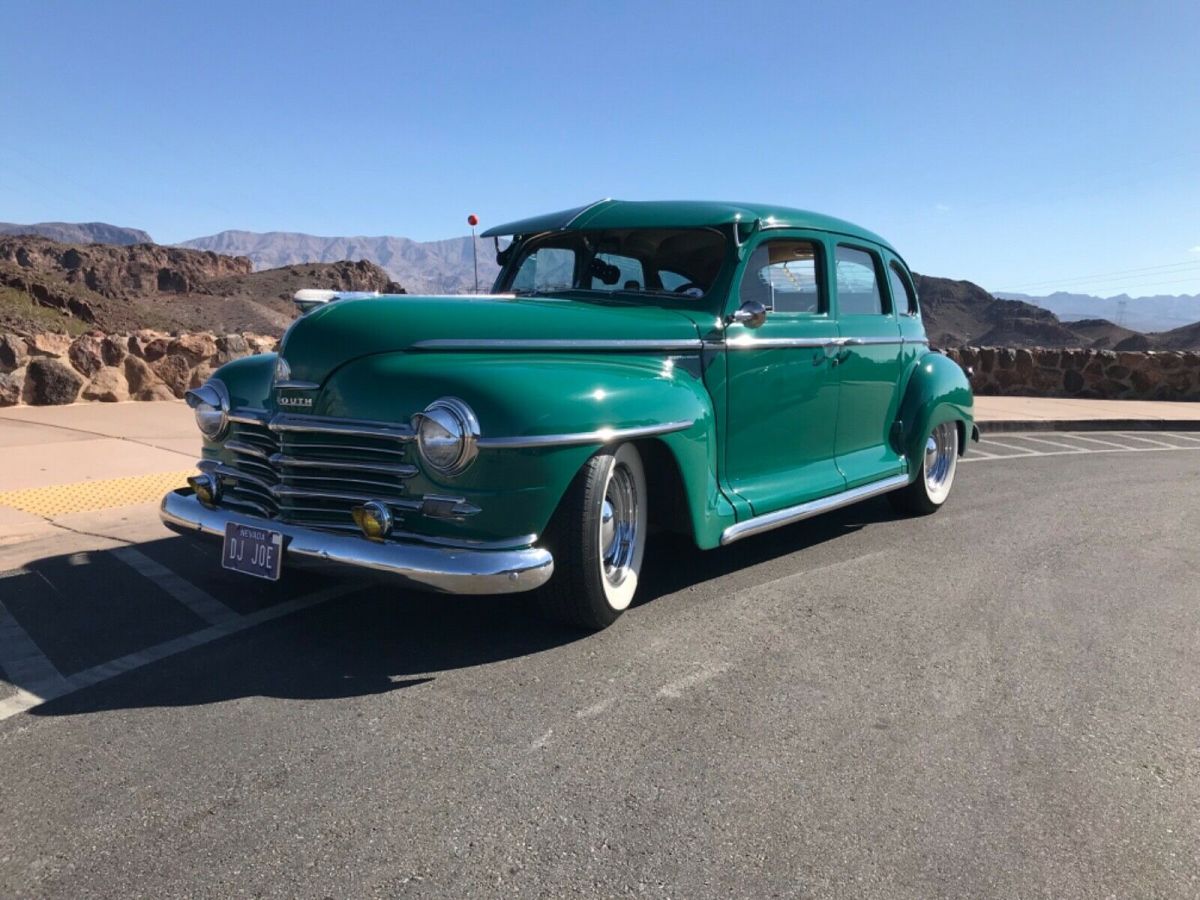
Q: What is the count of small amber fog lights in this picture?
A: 2